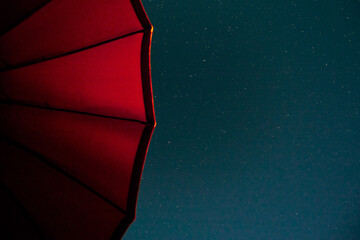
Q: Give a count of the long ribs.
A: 5